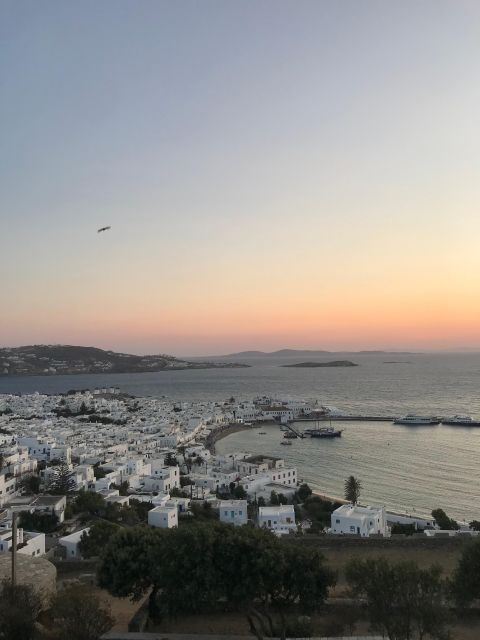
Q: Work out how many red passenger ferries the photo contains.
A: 0